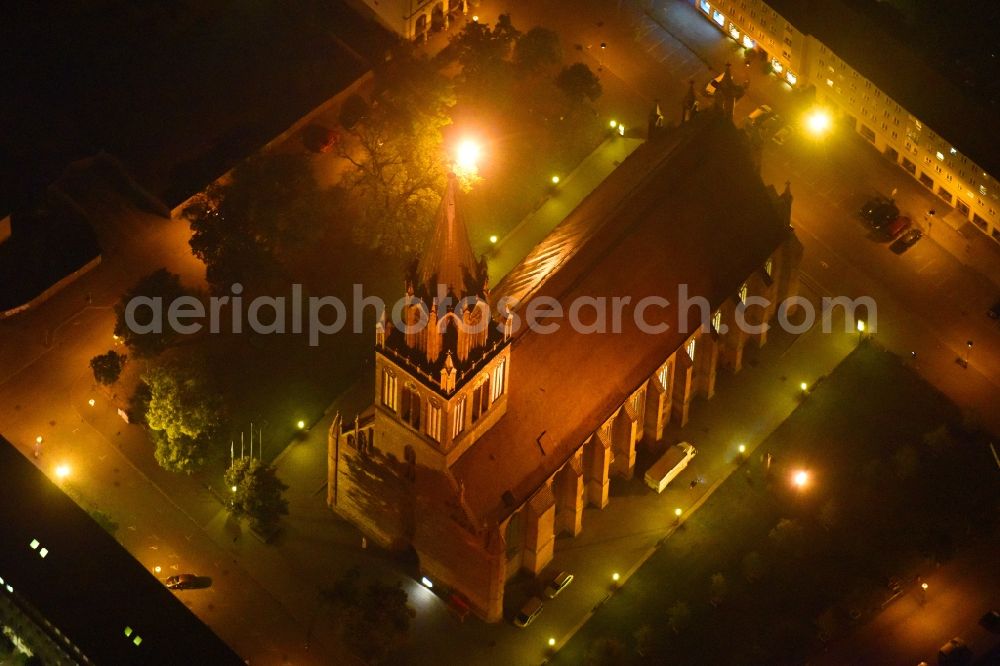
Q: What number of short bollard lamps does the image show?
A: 11